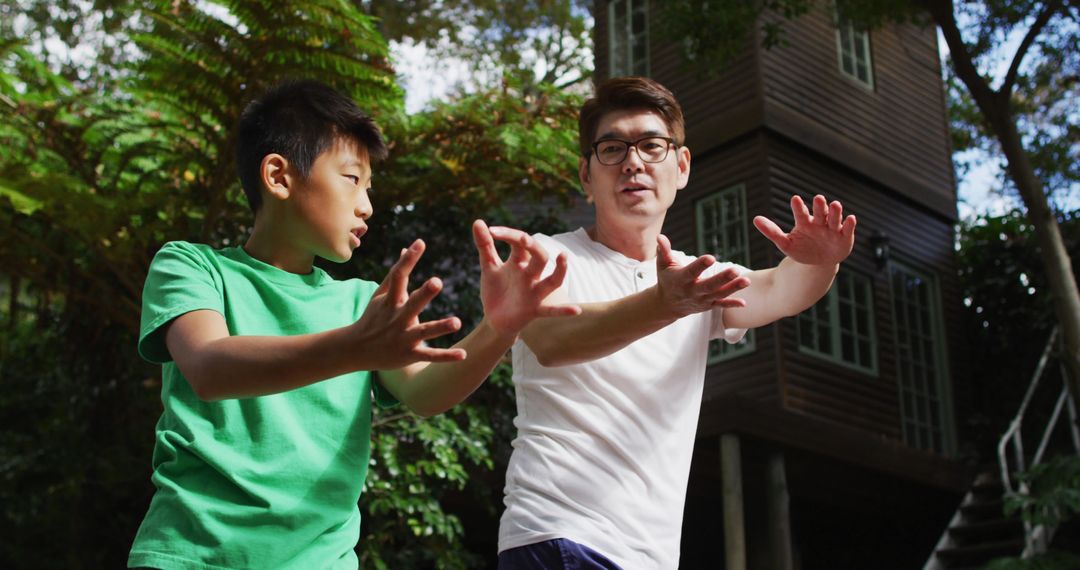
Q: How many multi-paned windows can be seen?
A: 5